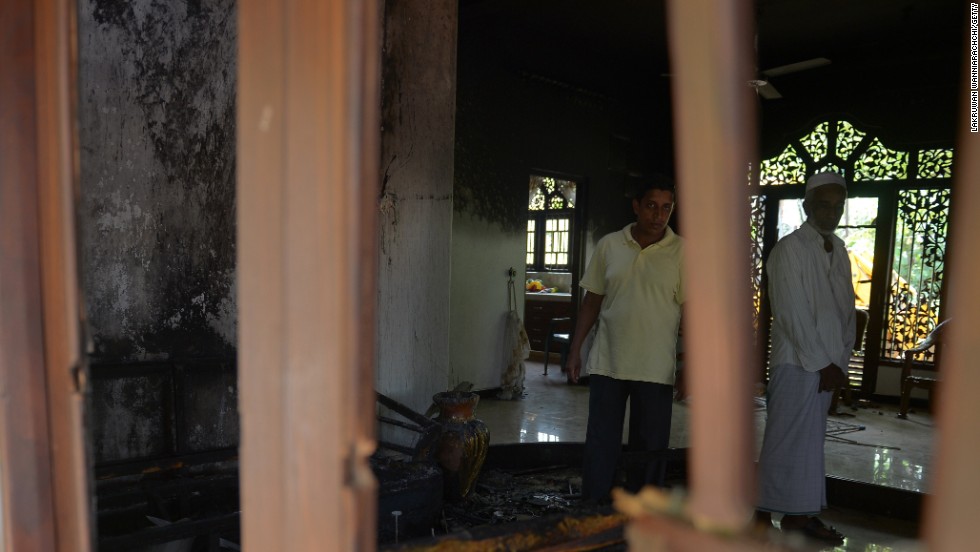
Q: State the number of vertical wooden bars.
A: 4